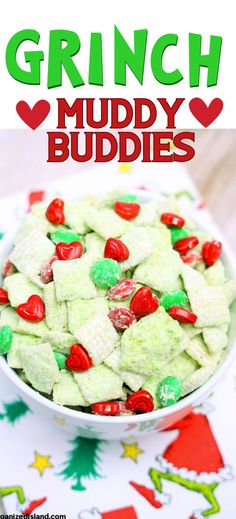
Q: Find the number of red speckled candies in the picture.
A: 5